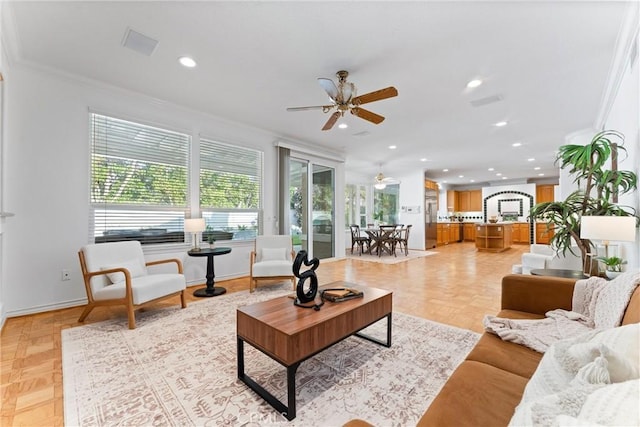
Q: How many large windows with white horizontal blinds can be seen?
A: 2